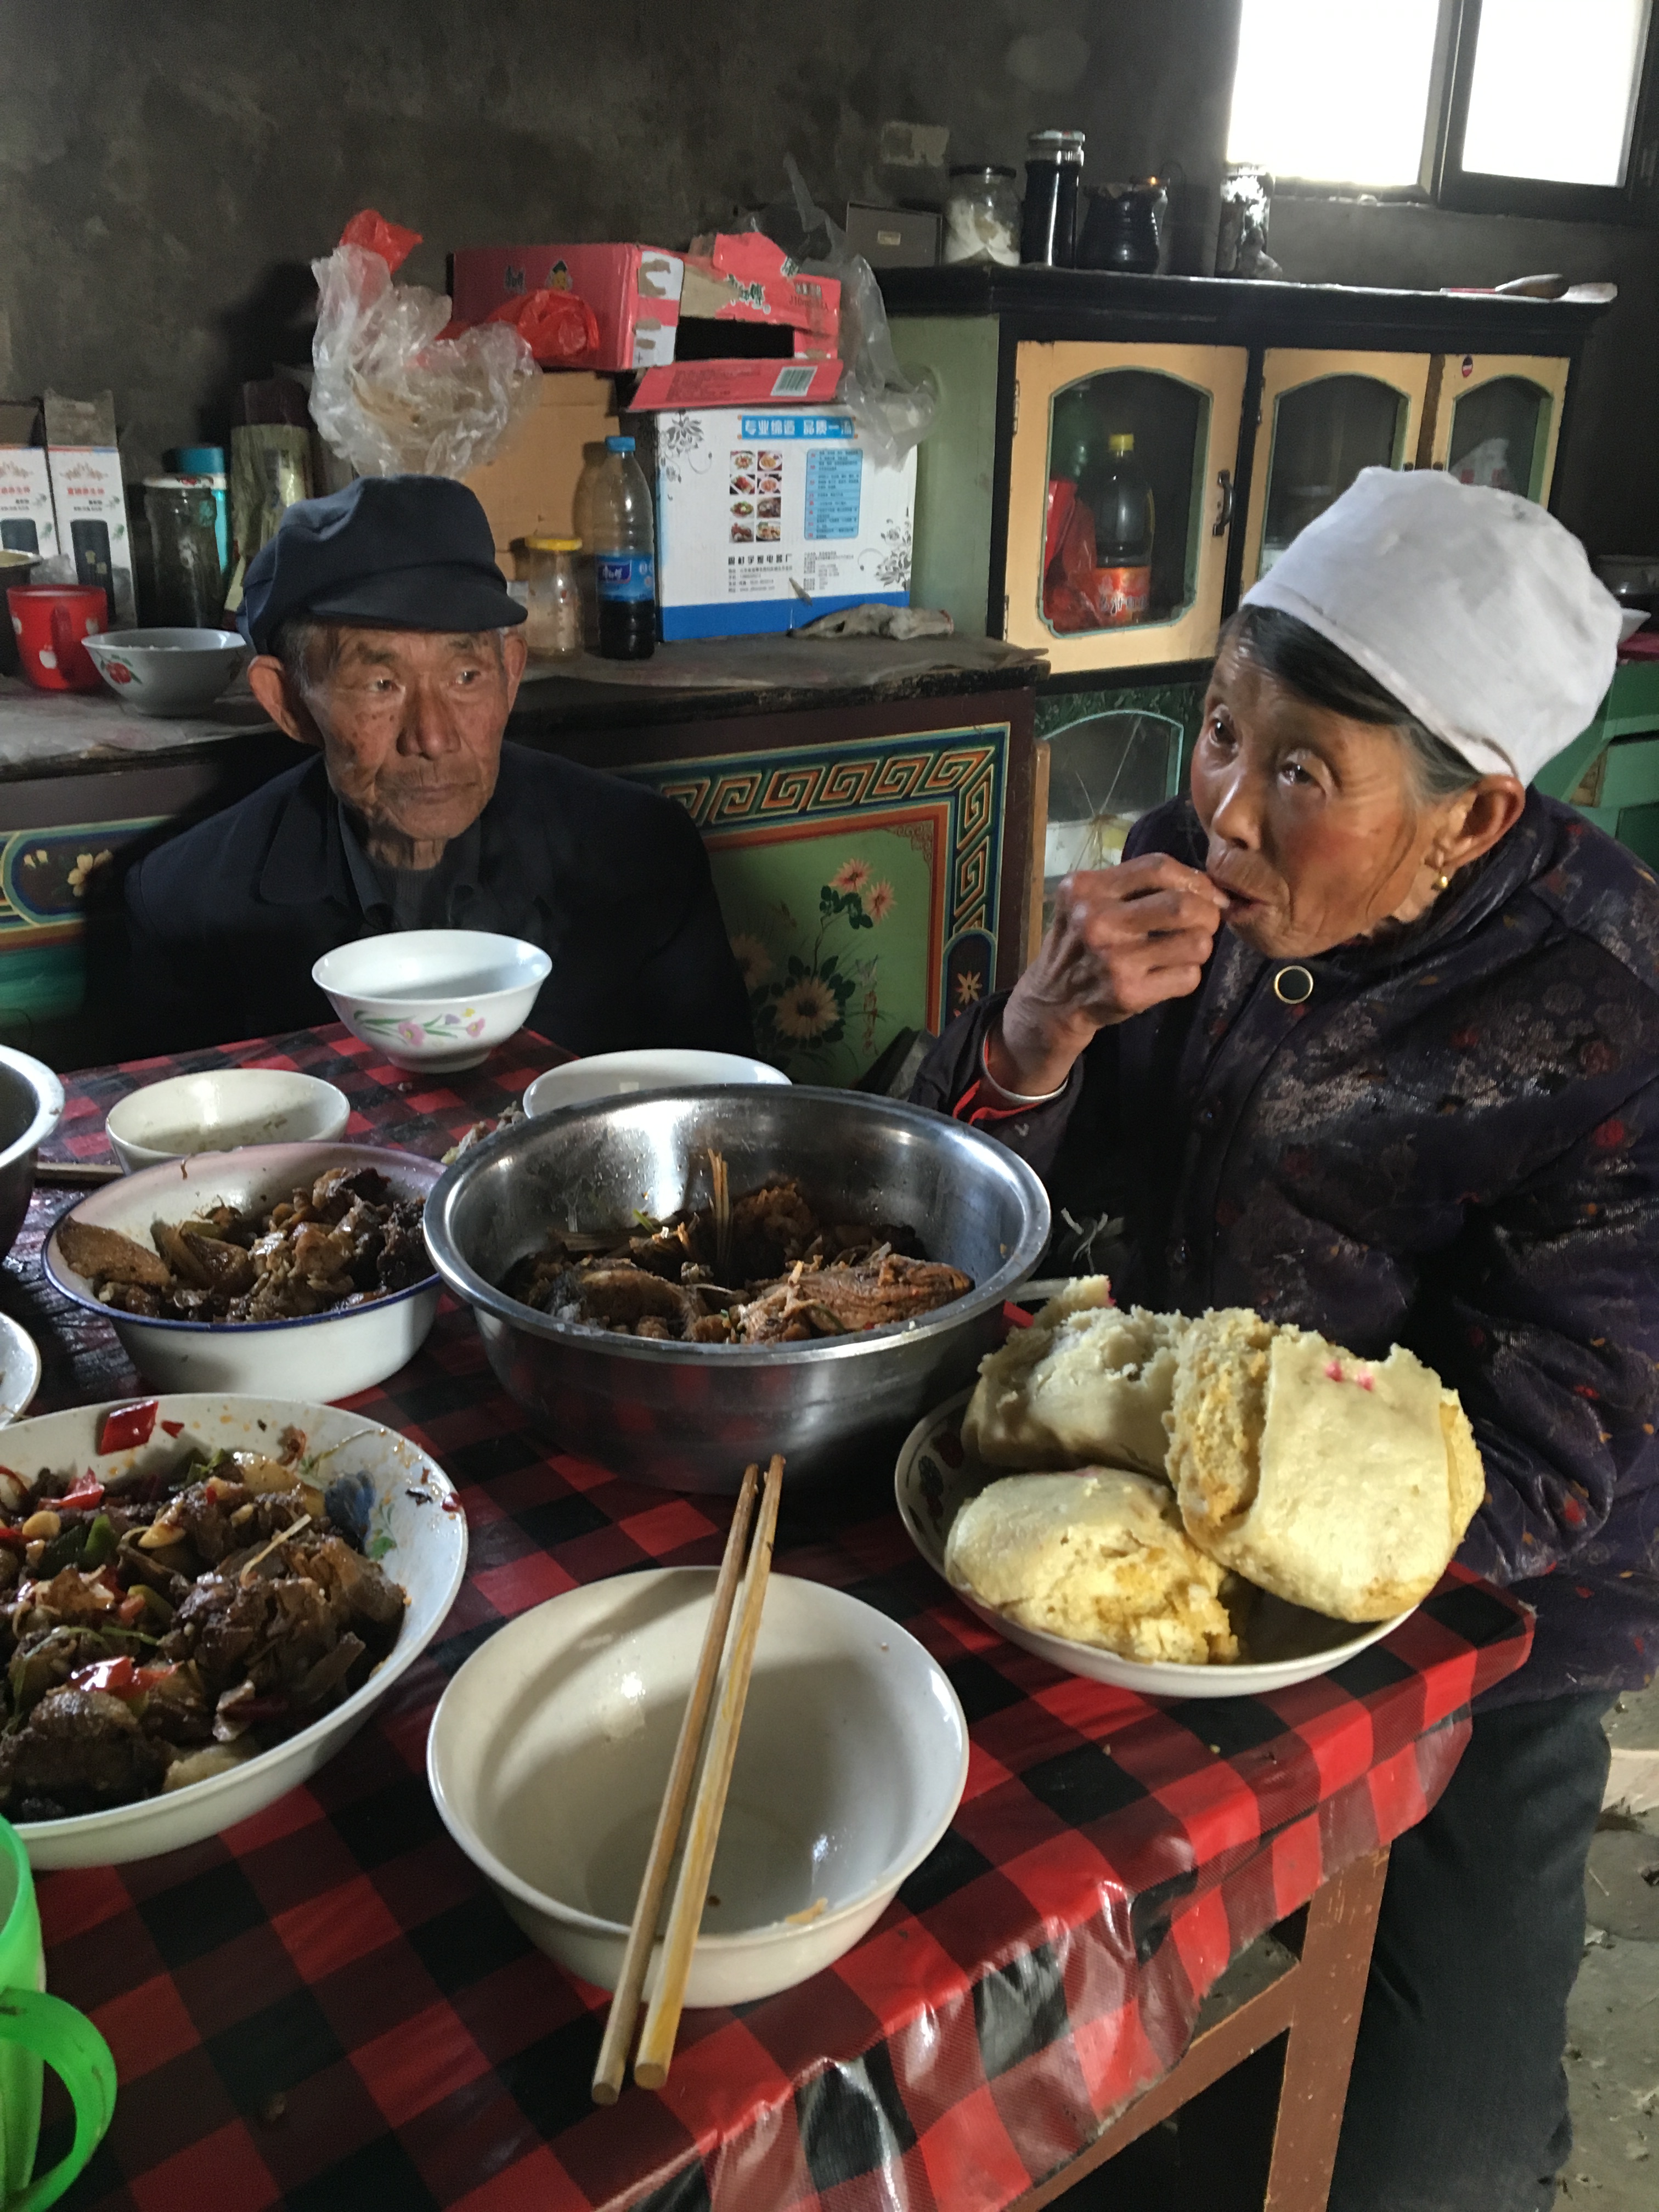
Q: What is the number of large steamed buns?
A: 3